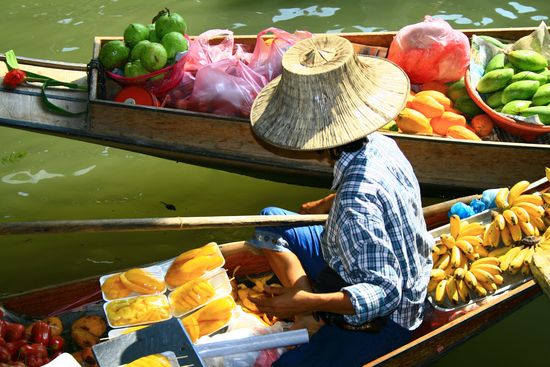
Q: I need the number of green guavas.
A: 8